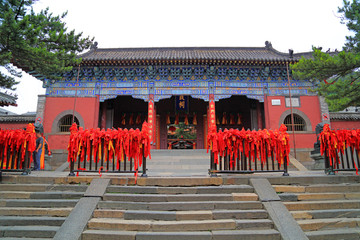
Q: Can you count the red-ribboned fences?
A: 4